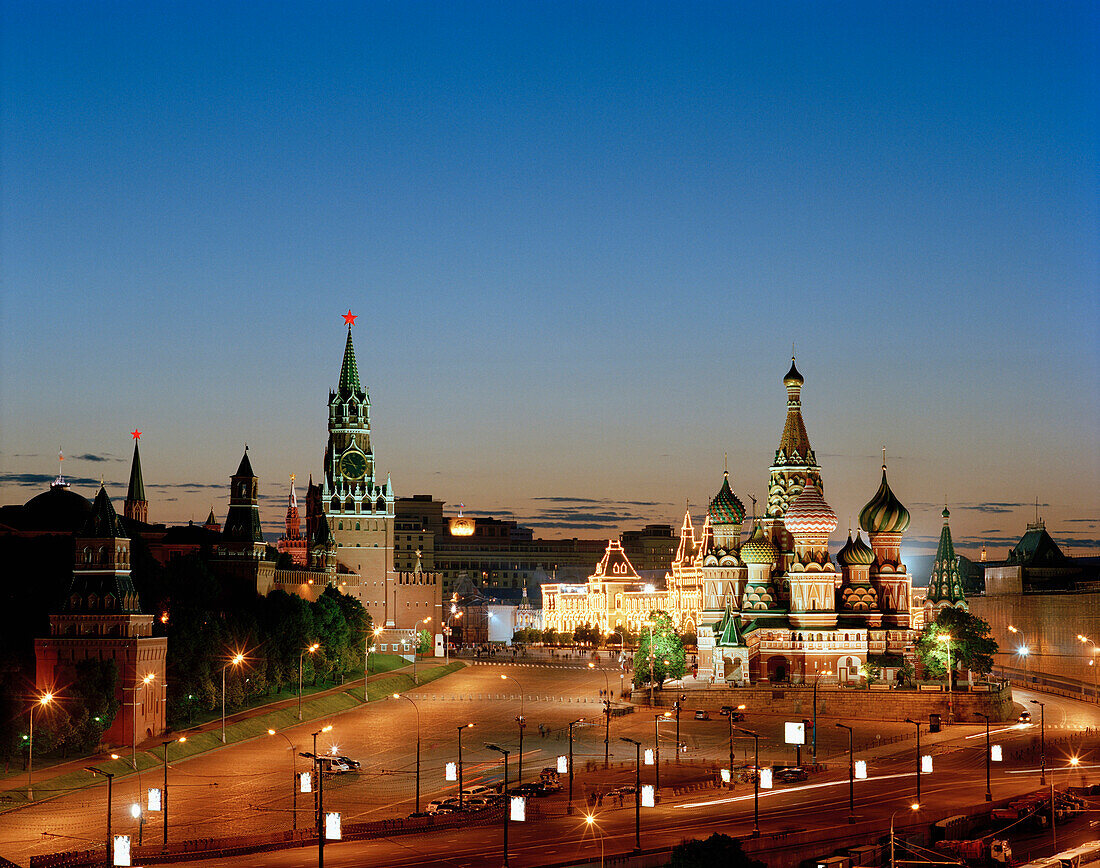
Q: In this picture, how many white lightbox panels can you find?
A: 15